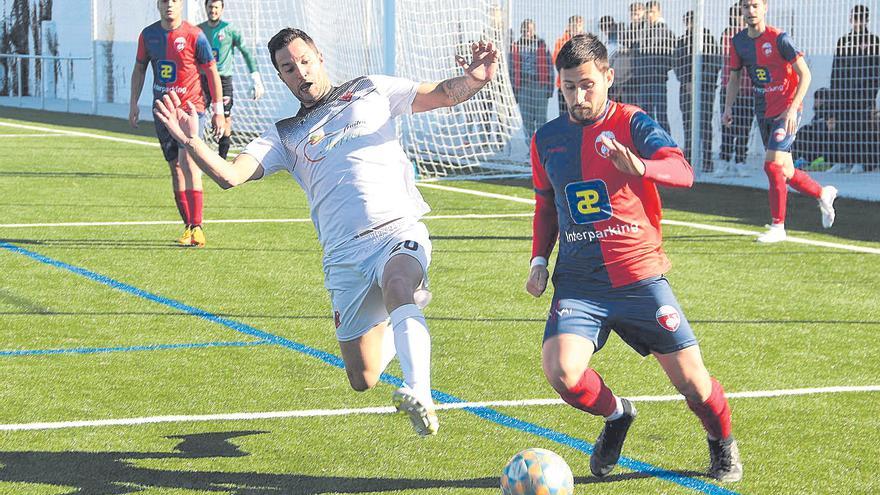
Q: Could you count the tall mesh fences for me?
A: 1